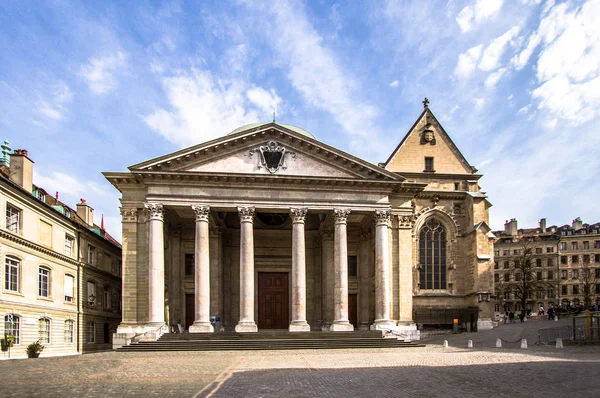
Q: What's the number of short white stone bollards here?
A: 5